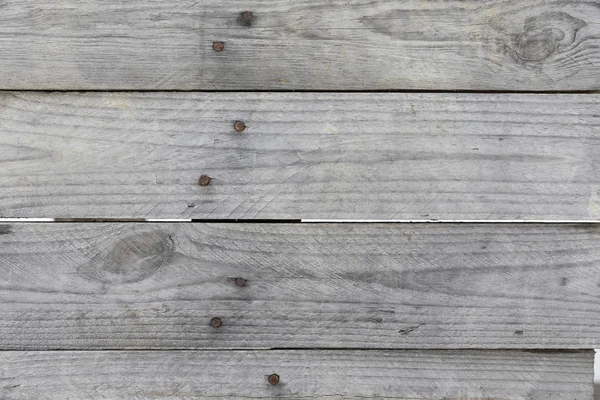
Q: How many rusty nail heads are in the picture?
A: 7